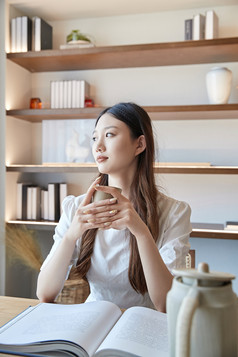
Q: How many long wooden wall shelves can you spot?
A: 4